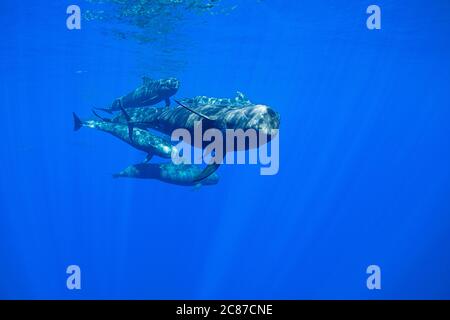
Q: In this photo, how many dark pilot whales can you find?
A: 5